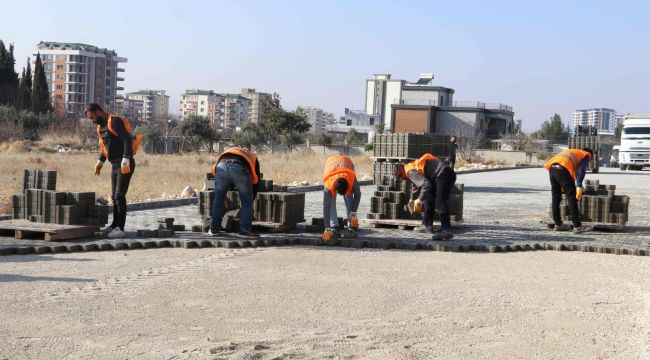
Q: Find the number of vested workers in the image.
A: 5